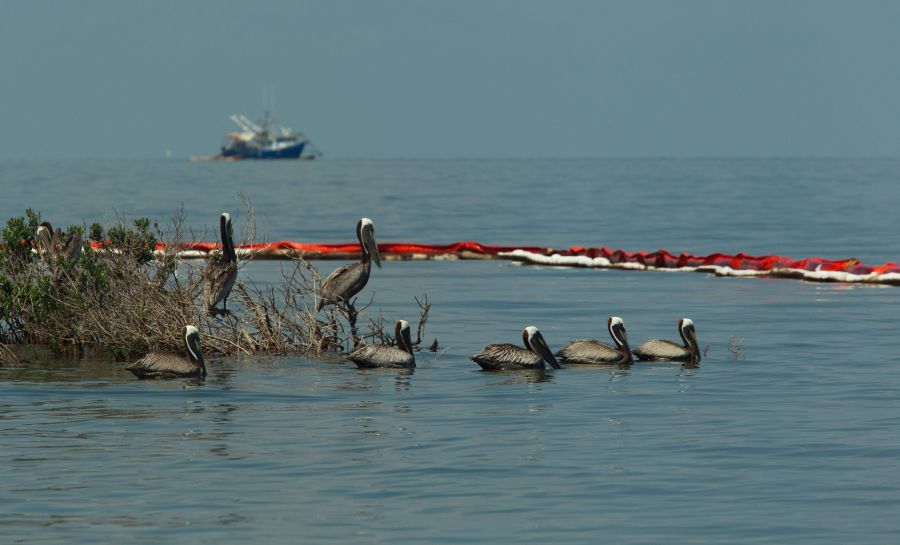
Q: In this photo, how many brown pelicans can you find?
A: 8